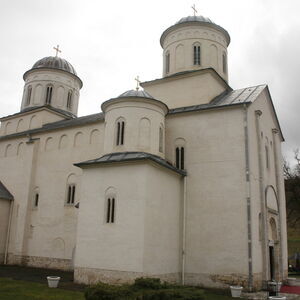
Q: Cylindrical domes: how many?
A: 3